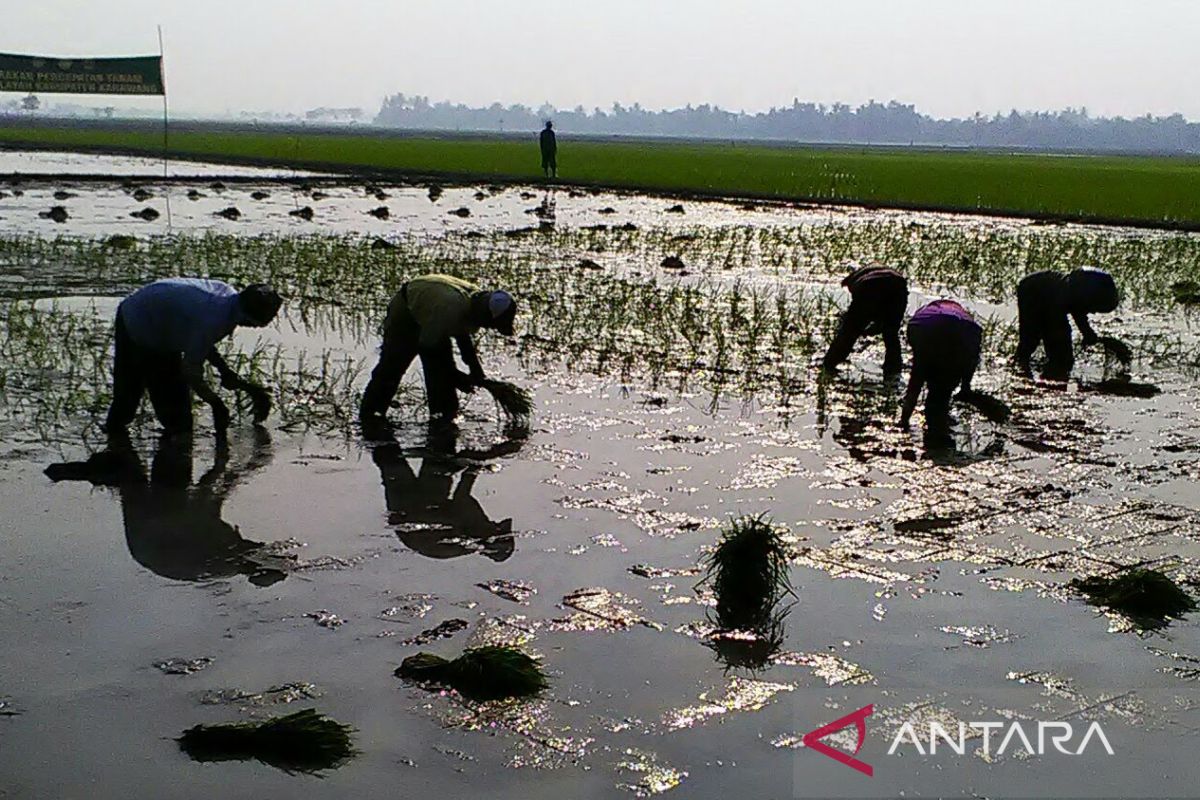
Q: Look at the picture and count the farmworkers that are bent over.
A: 5